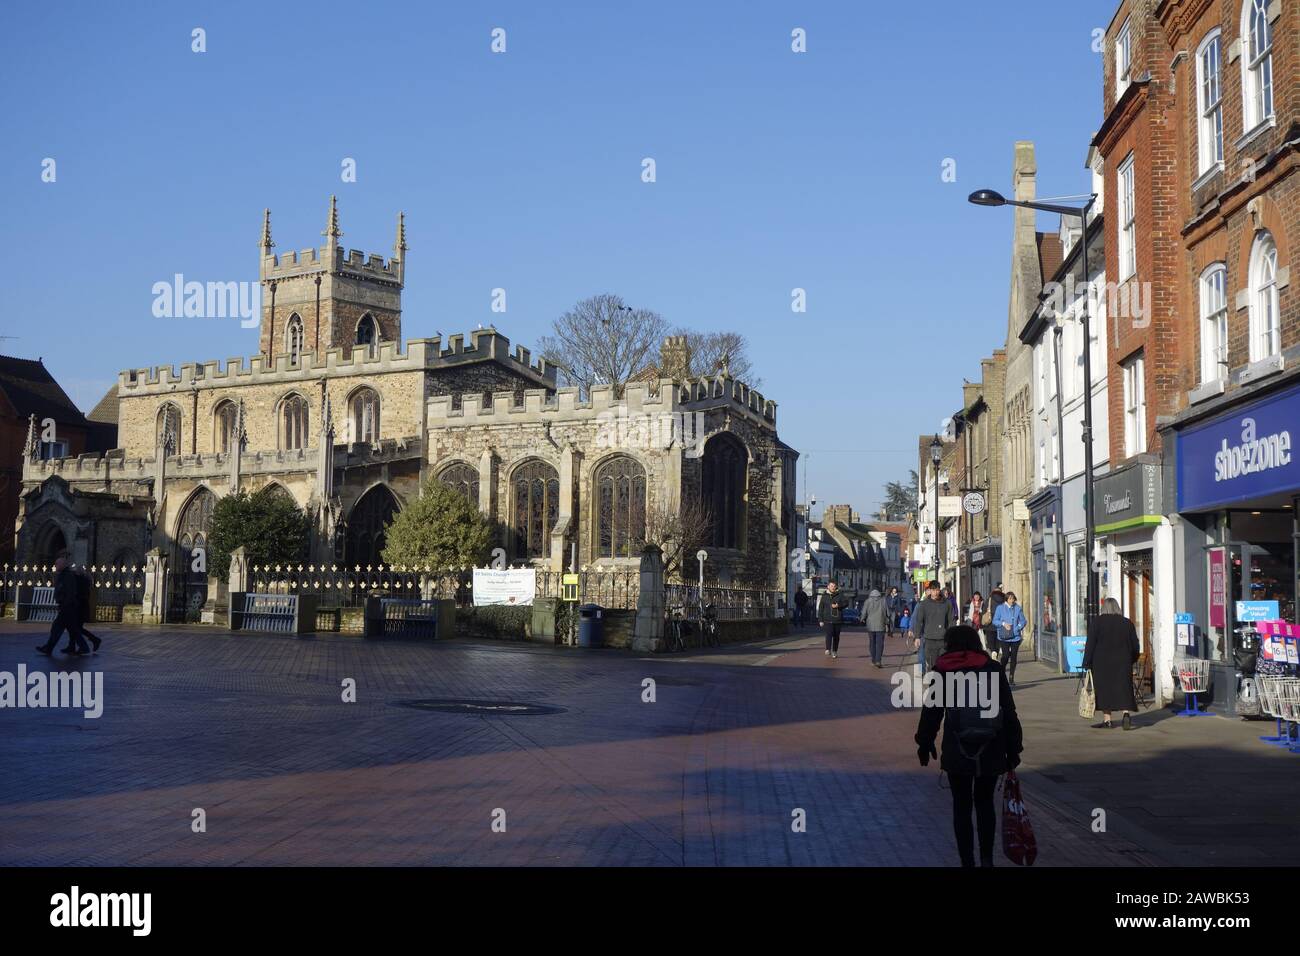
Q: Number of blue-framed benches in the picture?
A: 3